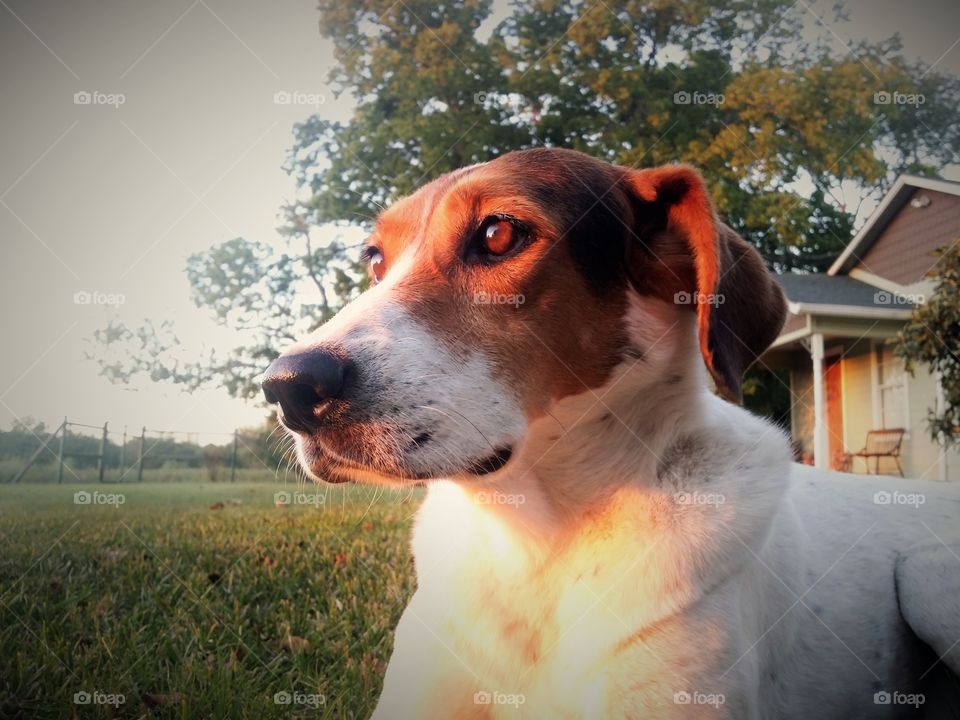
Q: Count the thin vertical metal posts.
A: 5